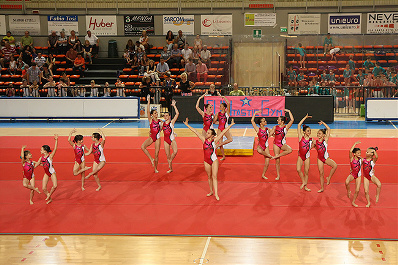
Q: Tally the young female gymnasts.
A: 15